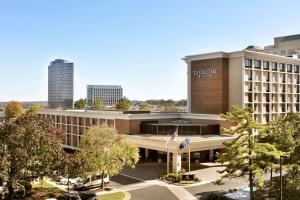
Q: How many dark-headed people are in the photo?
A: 0